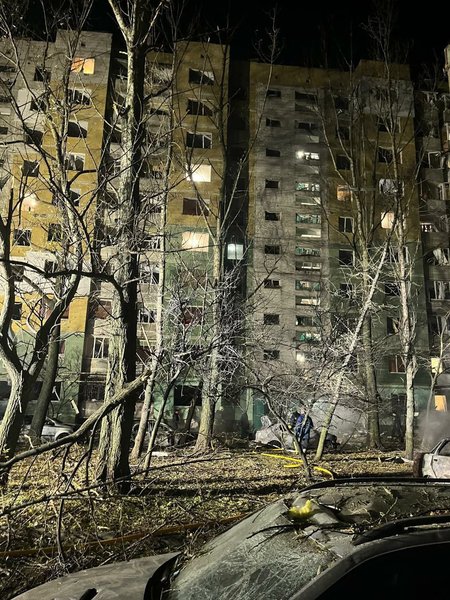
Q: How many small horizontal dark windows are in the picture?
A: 9